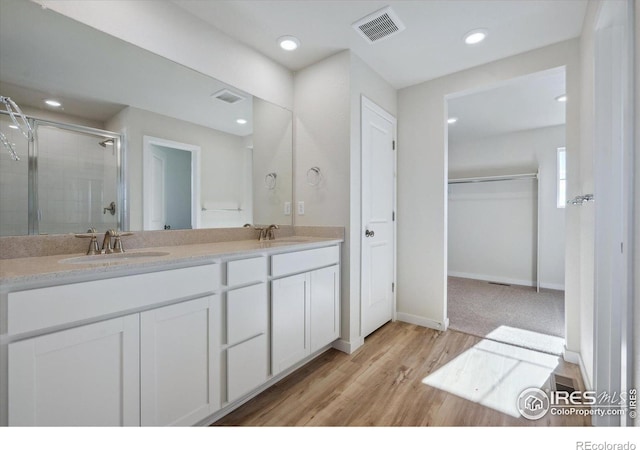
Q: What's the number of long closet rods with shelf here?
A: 1